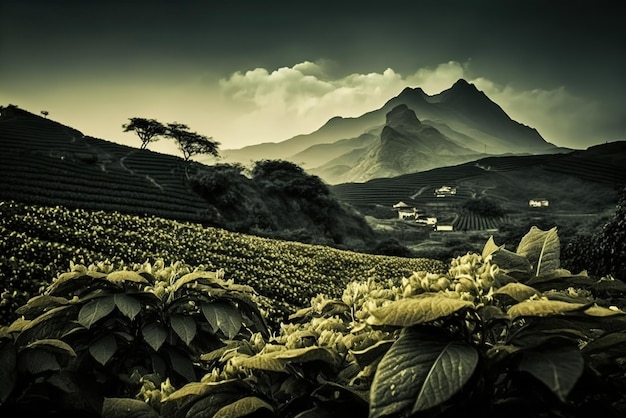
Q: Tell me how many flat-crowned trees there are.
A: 2